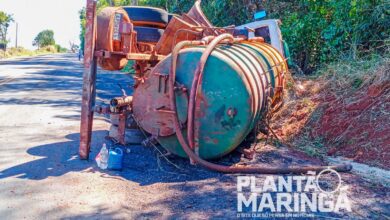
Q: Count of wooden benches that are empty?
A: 0